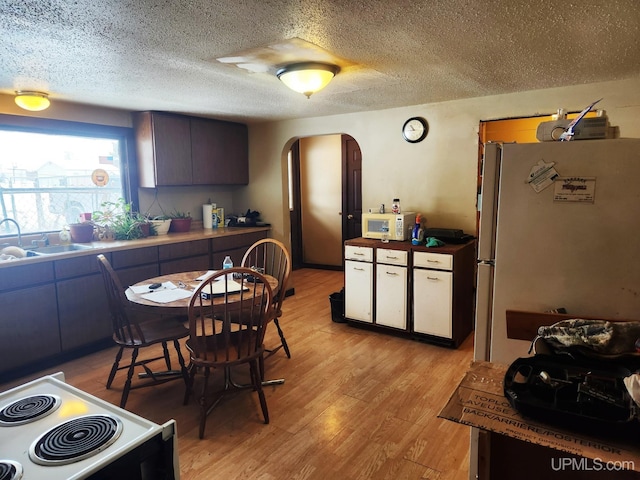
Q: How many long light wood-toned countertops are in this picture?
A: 1